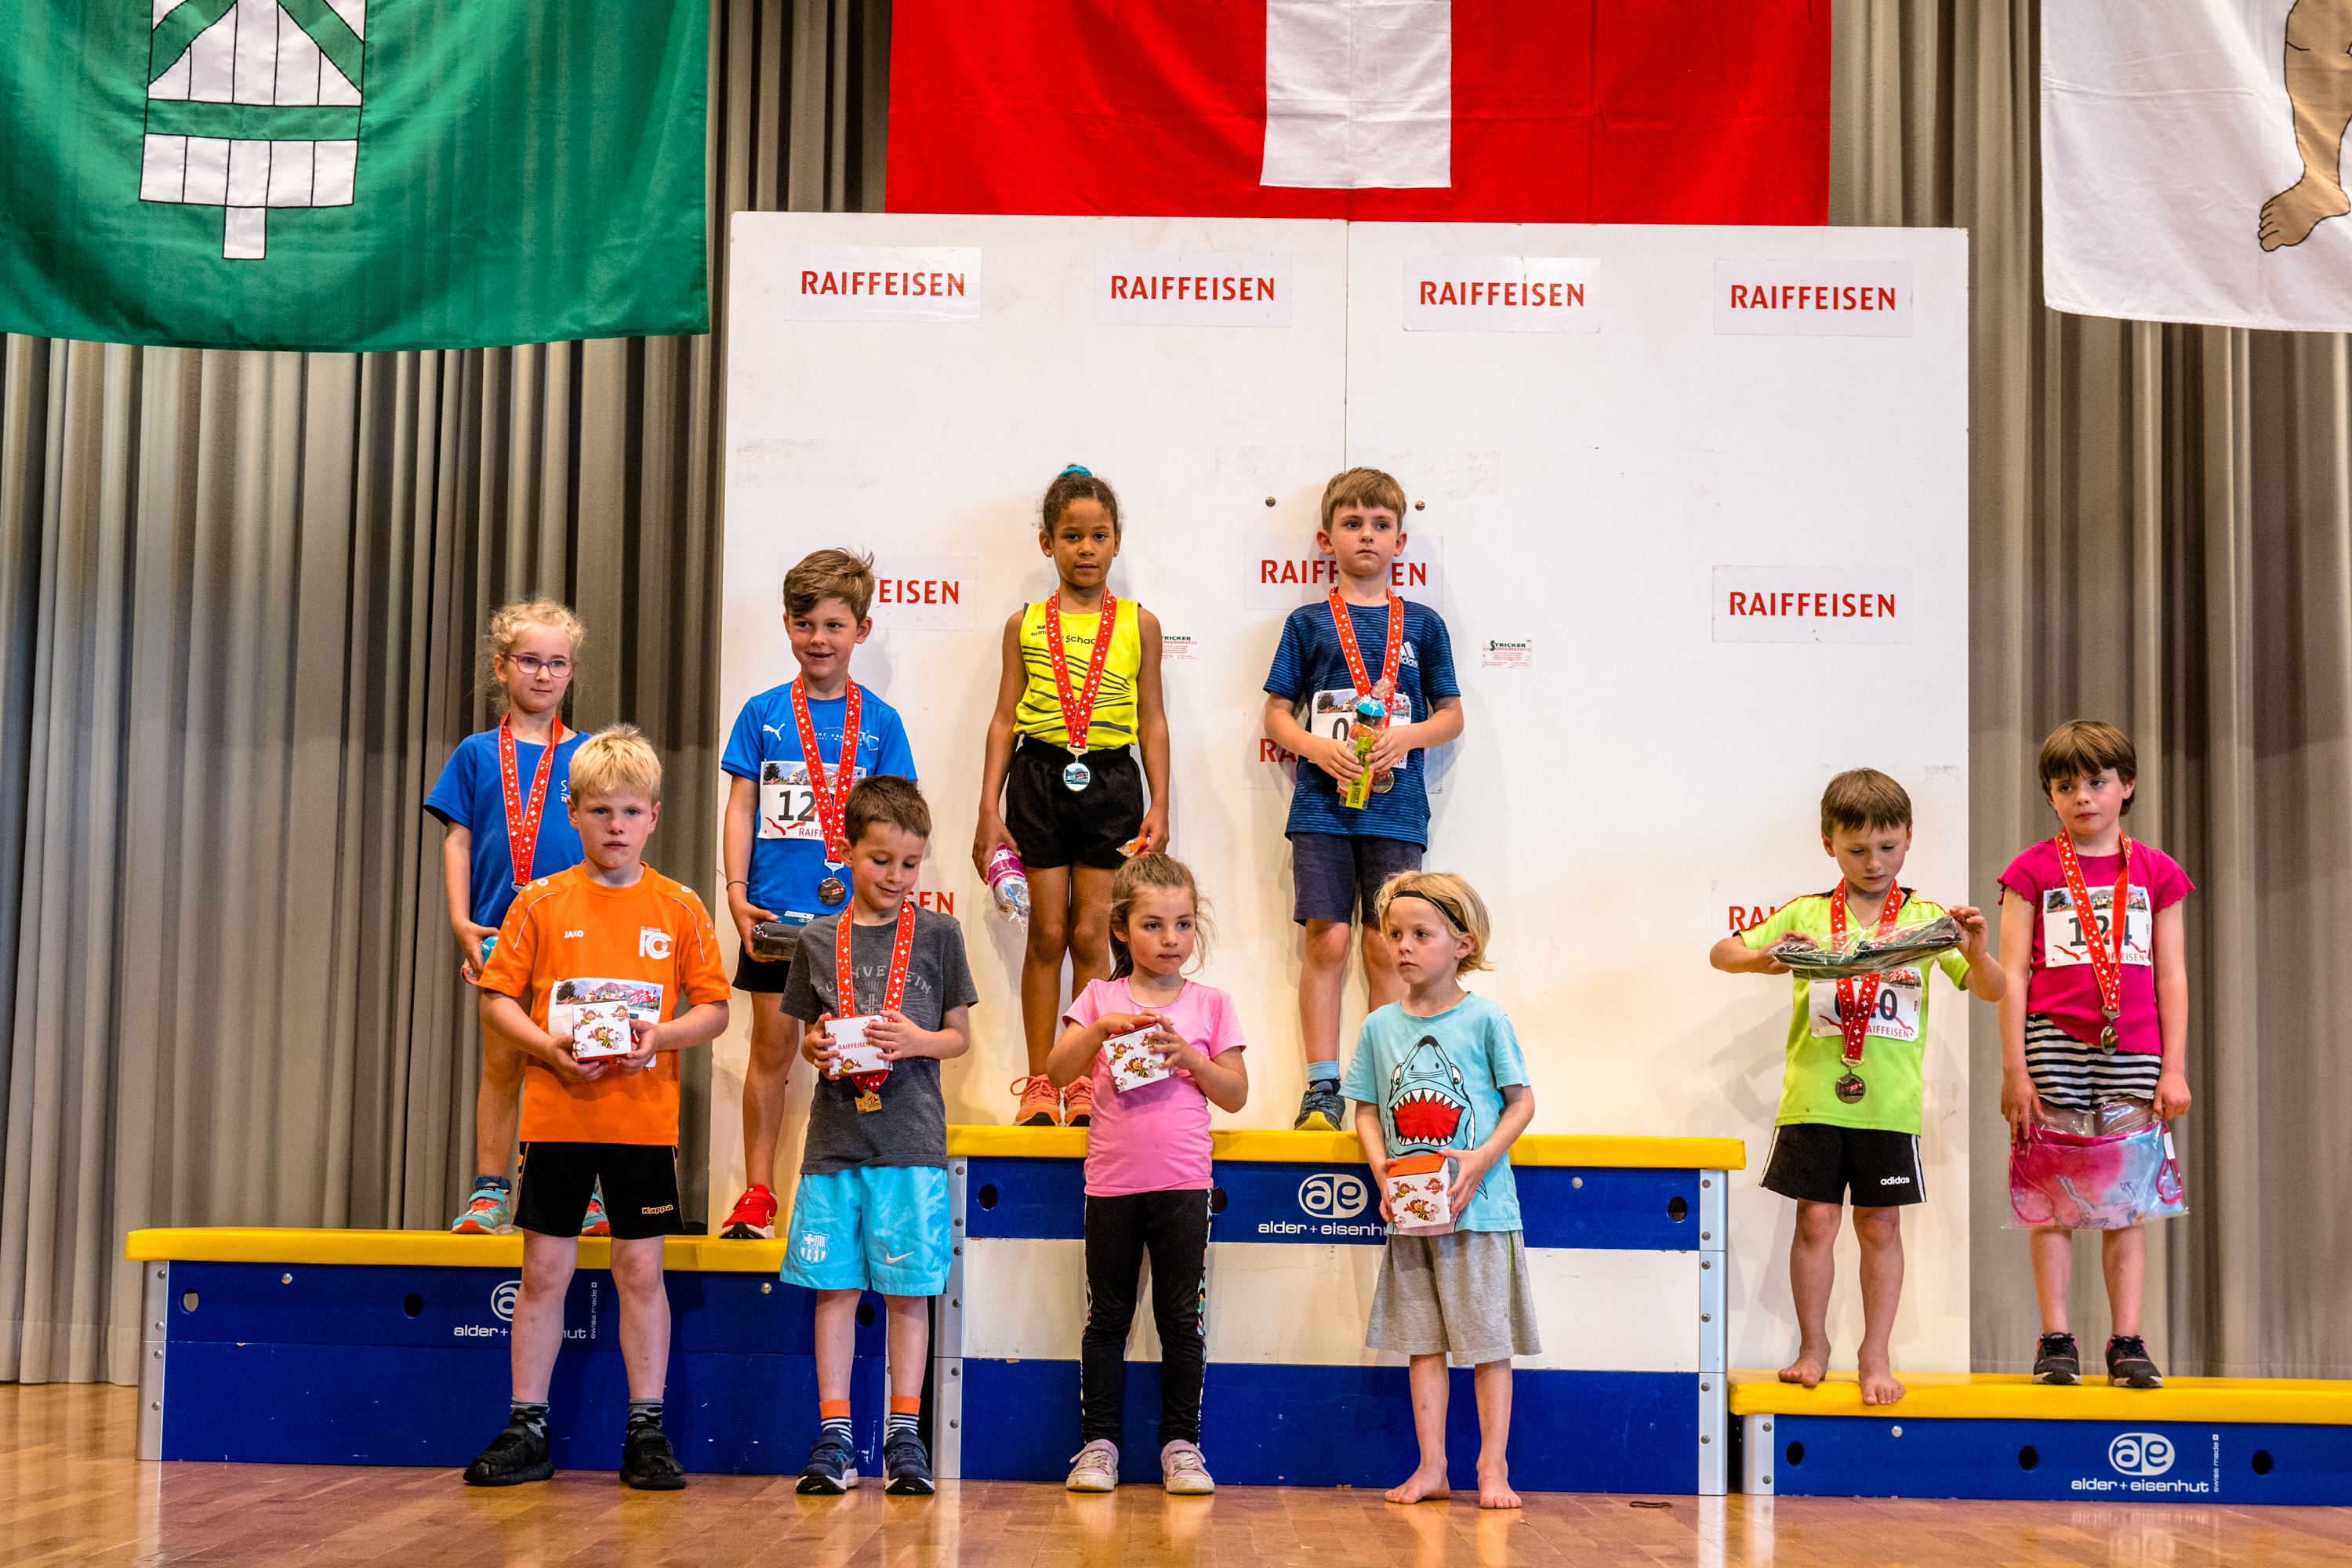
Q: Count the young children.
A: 10